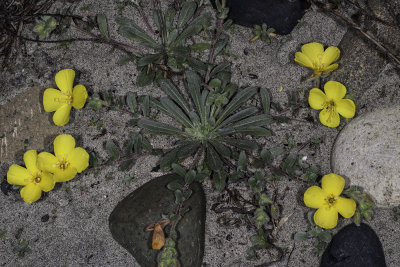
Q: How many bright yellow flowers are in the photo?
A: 6